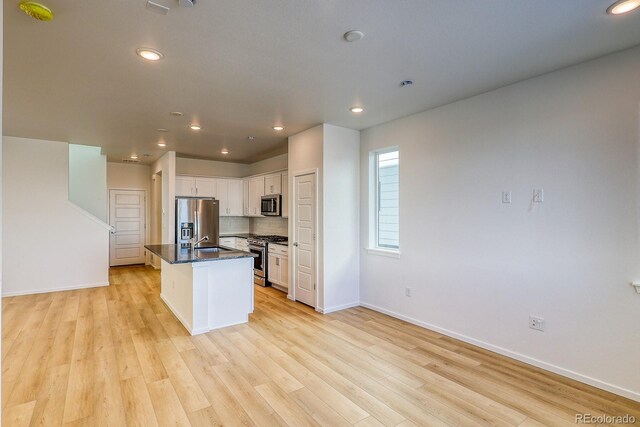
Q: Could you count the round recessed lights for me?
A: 8